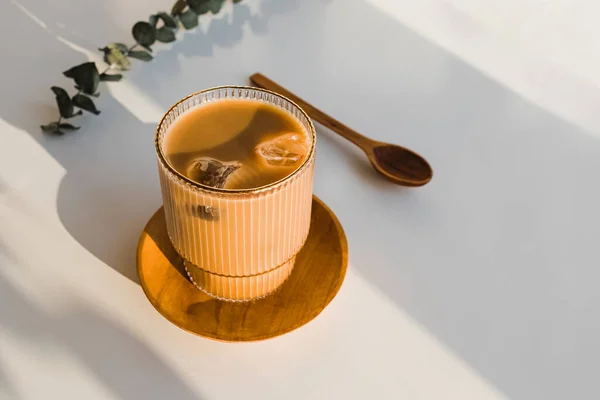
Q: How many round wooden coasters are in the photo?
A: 1